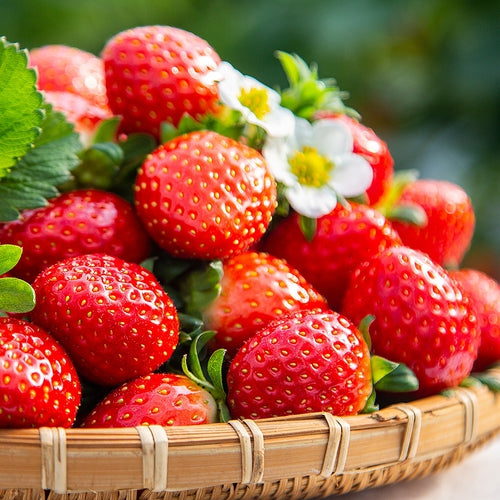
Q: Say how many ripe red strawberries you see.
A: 15